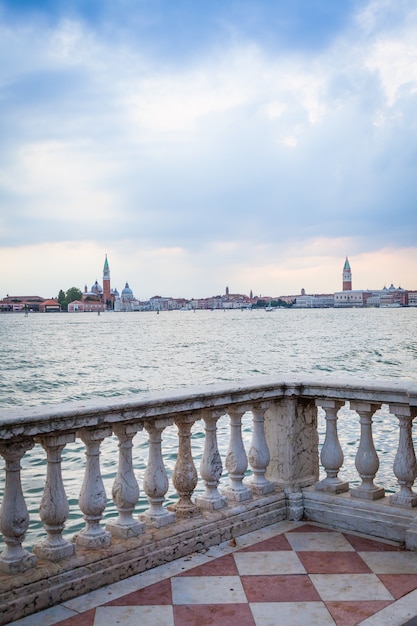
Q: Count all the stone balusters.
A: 12